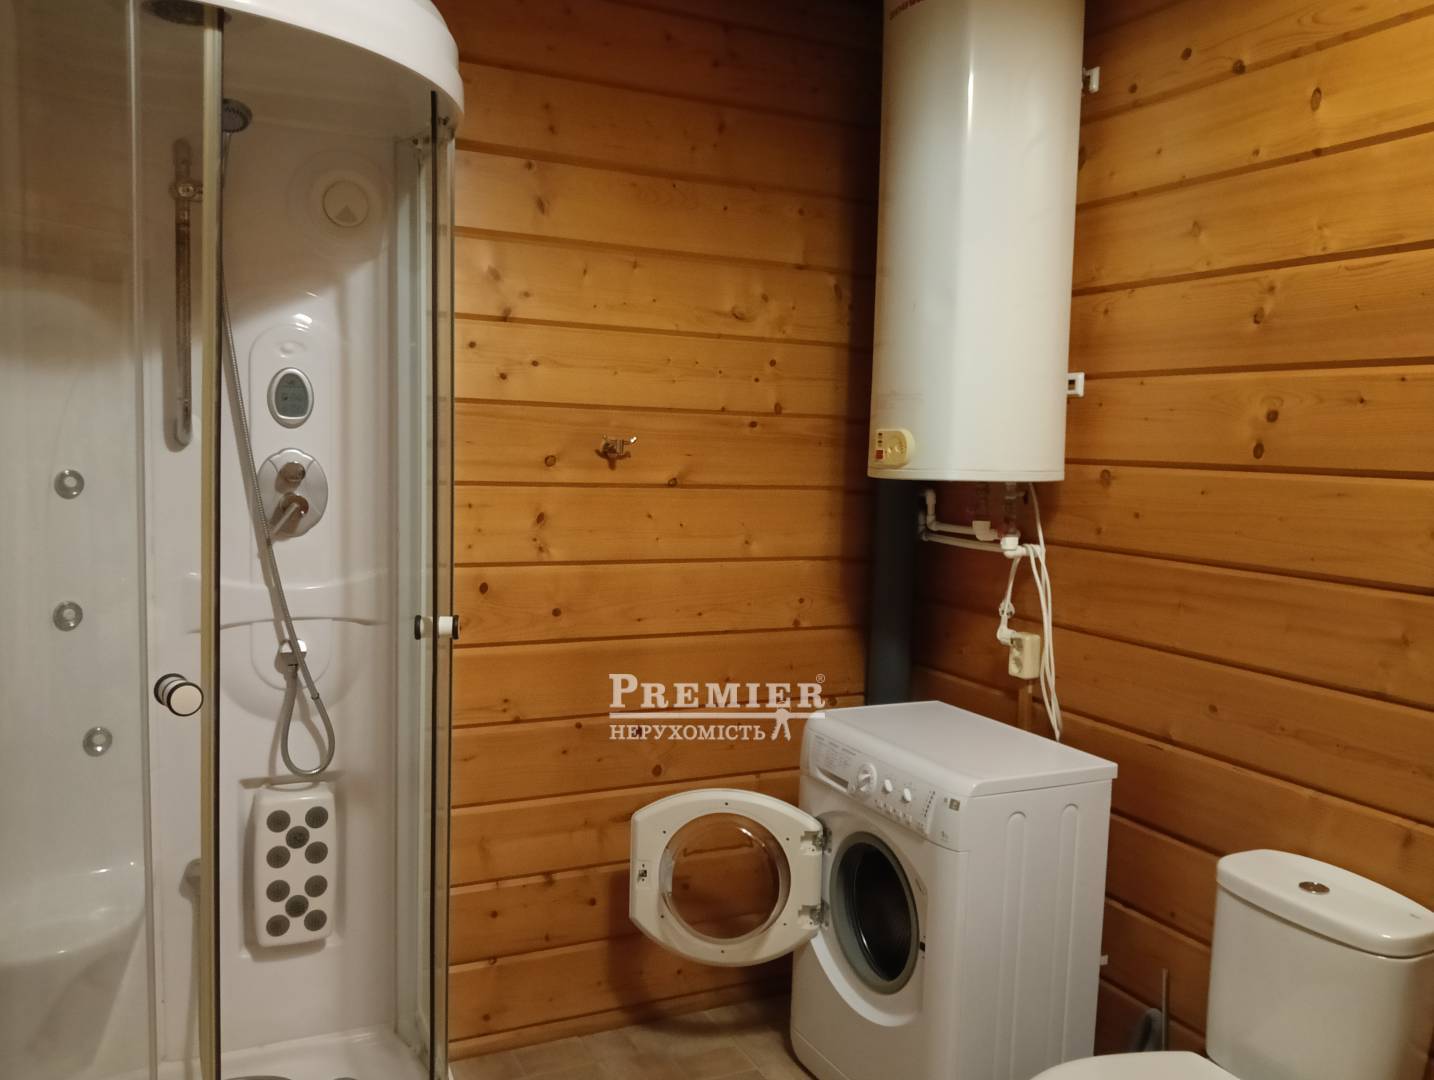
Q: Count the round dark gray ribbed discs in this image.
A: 10